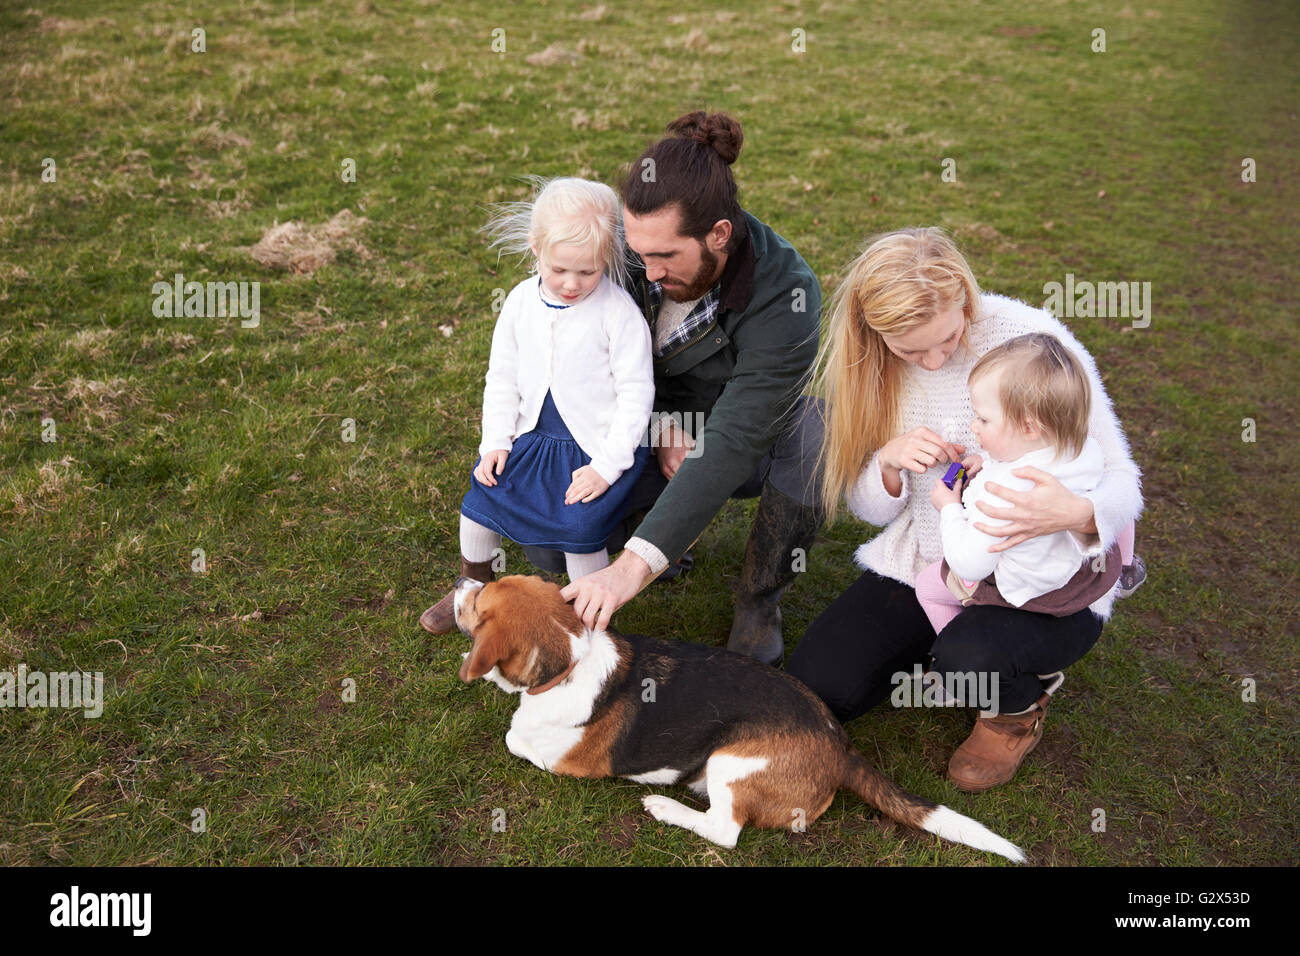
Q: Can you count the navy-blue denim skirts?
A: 1